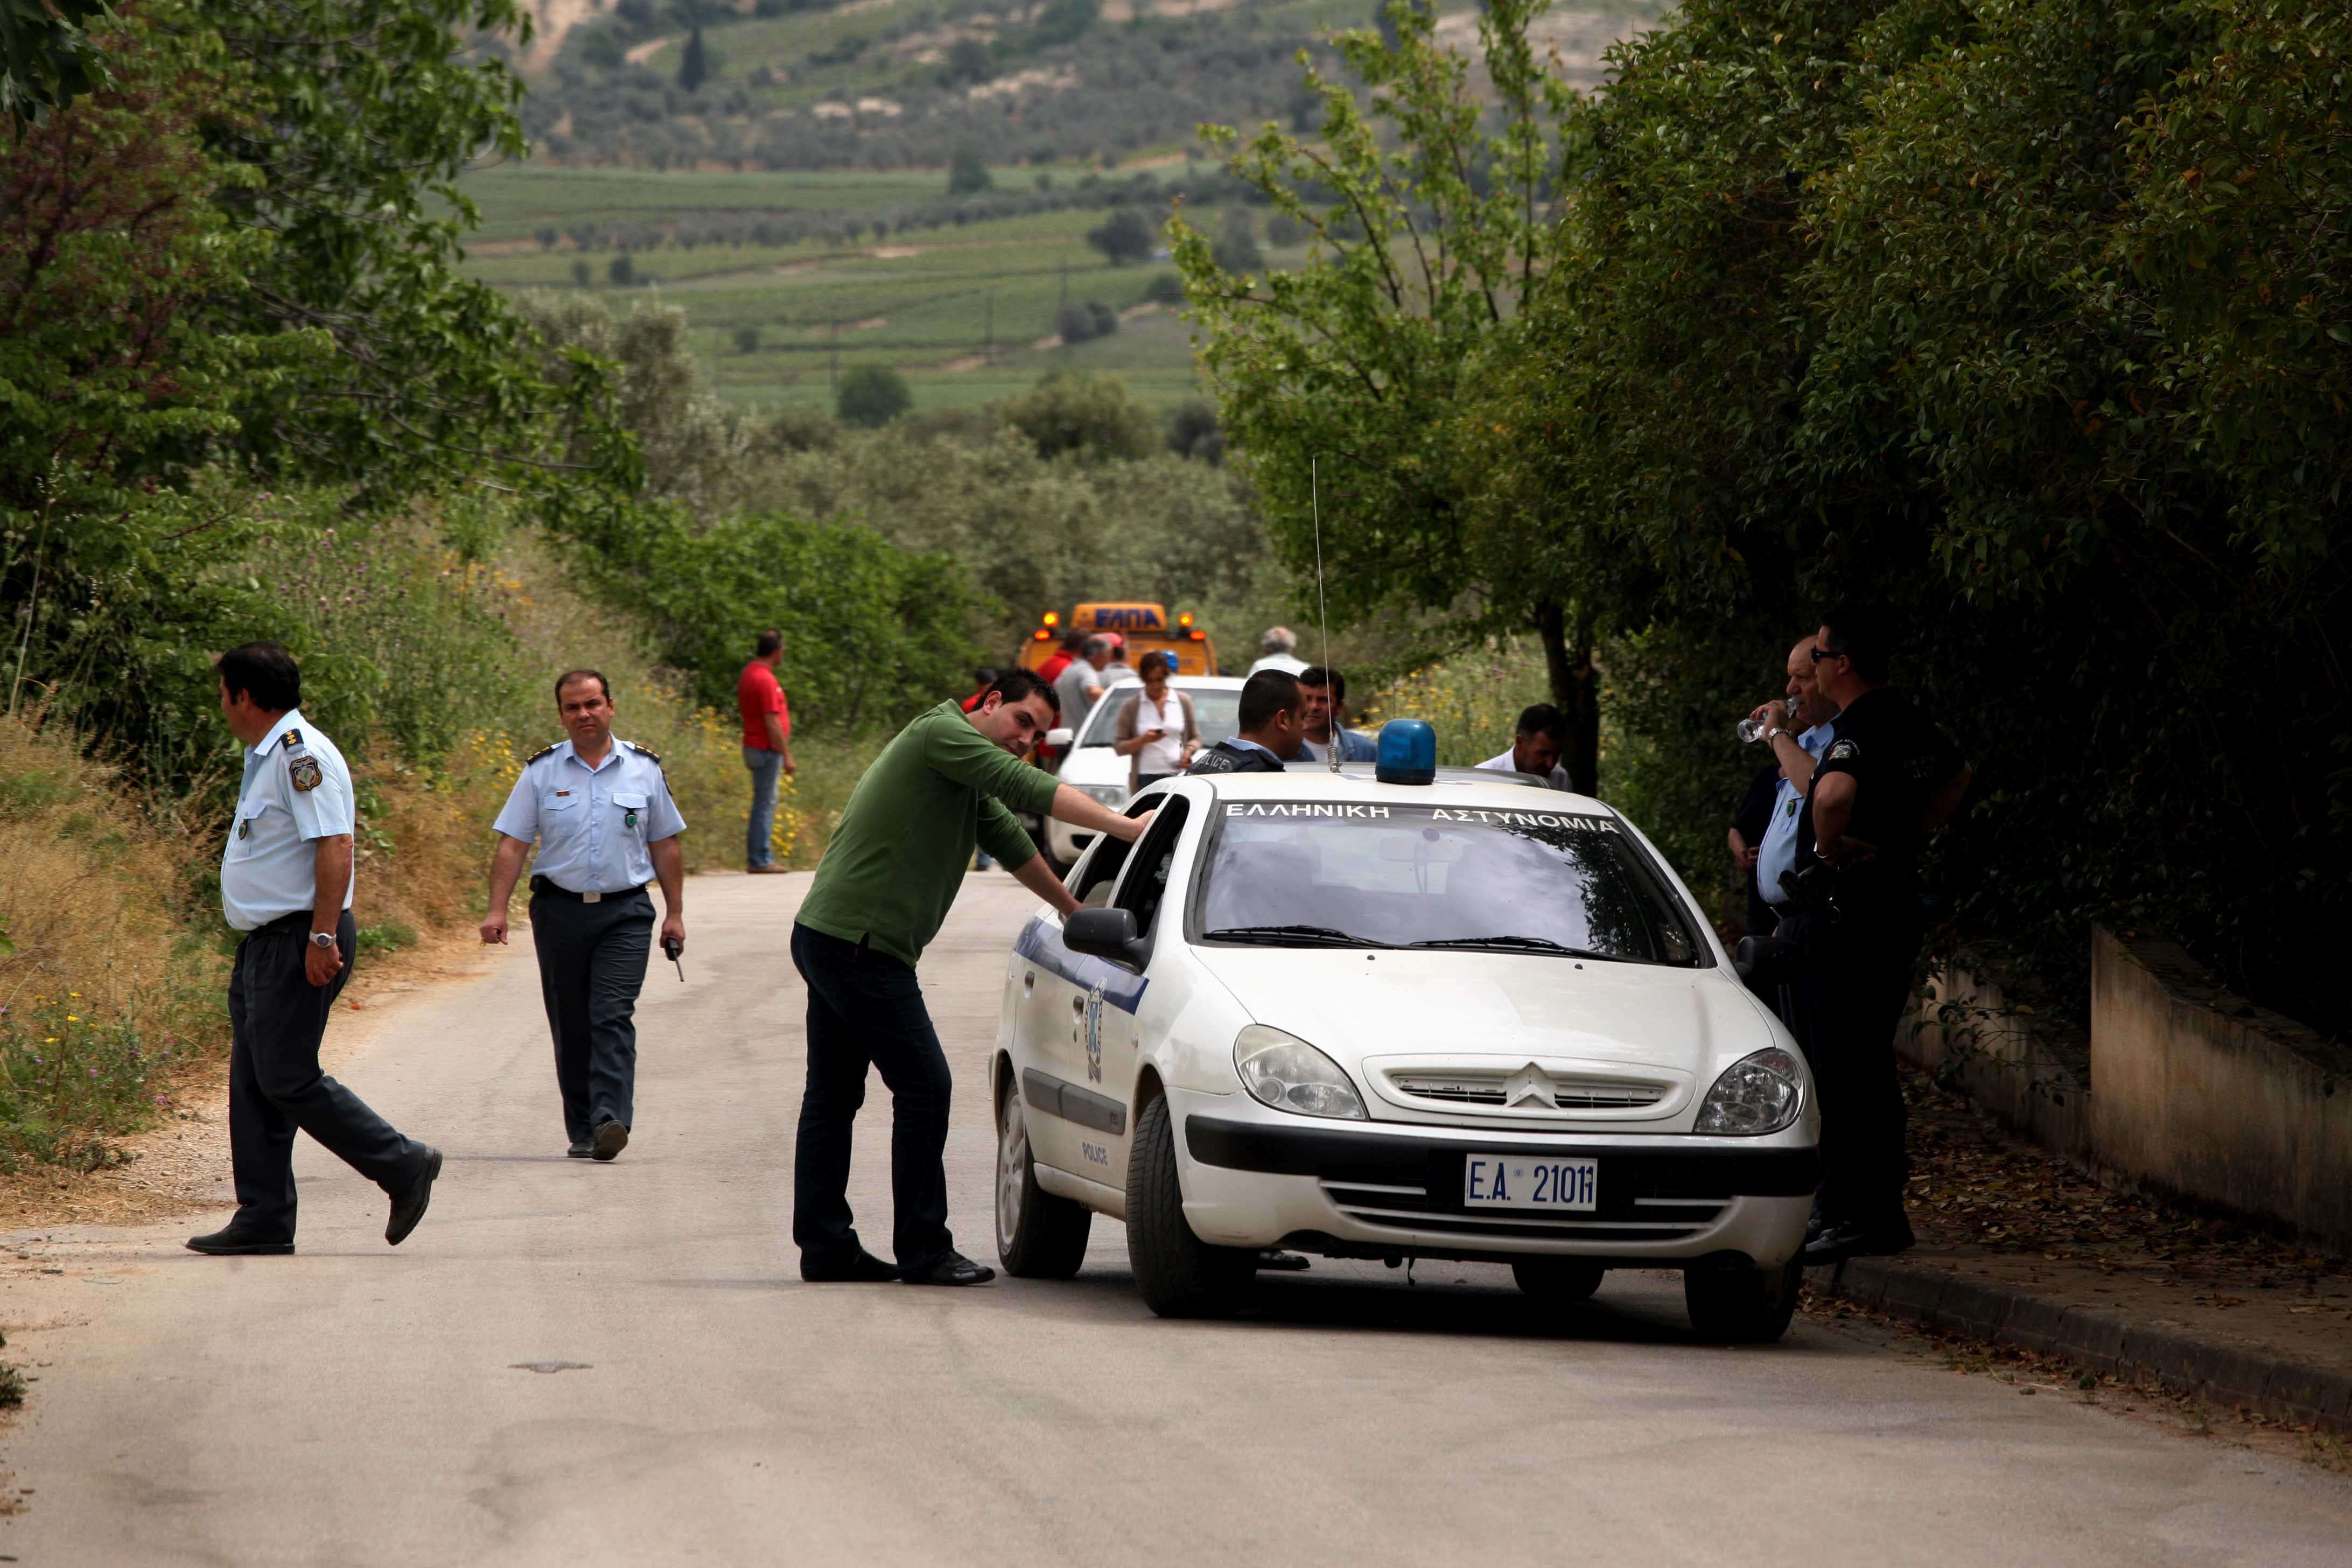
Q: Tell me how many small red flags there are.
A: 0